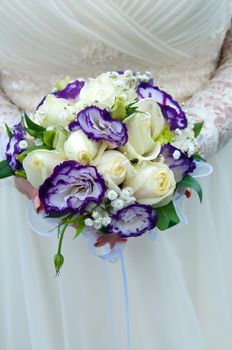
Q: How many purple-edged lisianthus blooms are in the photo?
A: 7